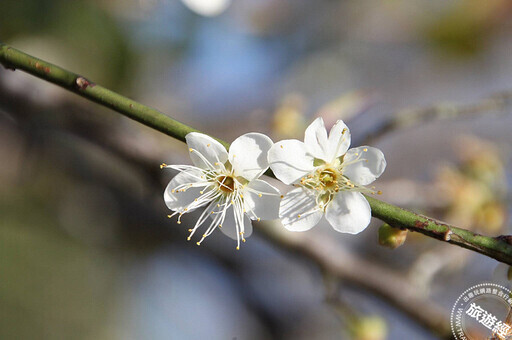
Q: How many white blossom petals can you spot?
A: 10